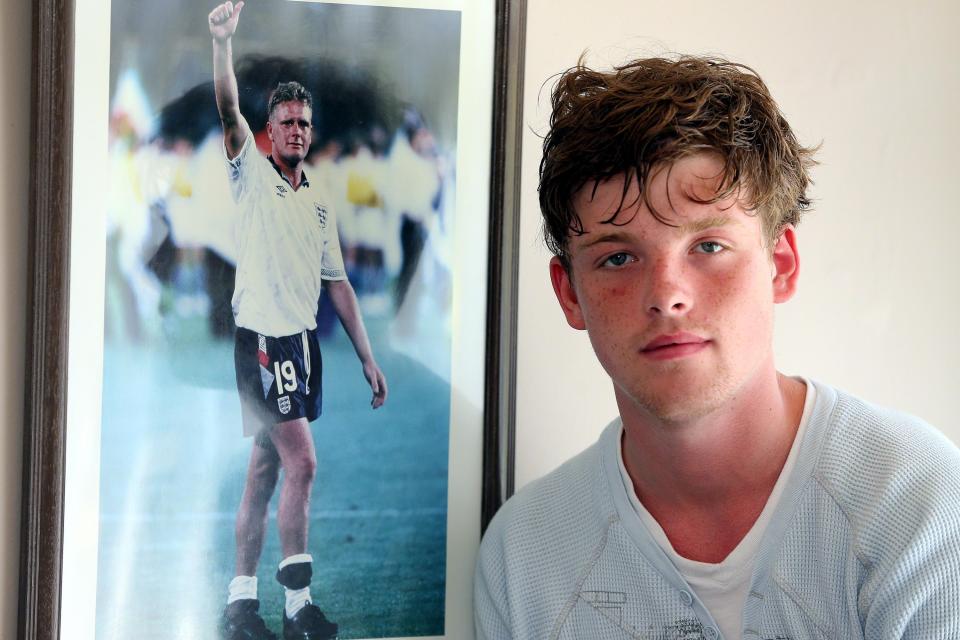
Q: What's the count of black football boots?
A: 2